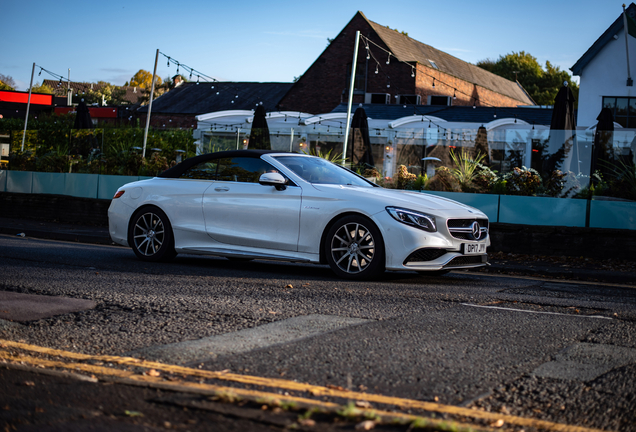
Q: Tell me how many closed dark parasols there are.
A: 6